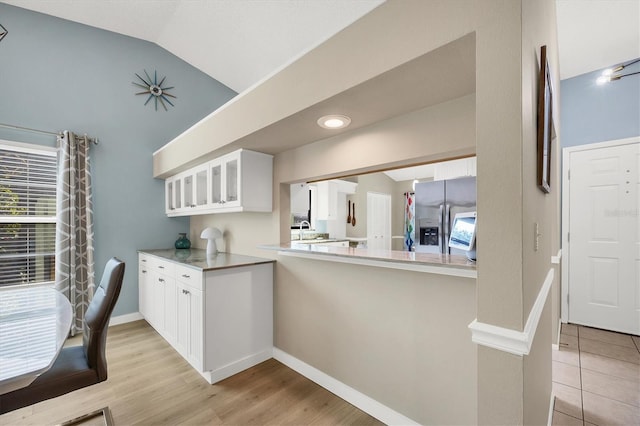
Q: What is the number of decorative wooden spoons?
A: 2